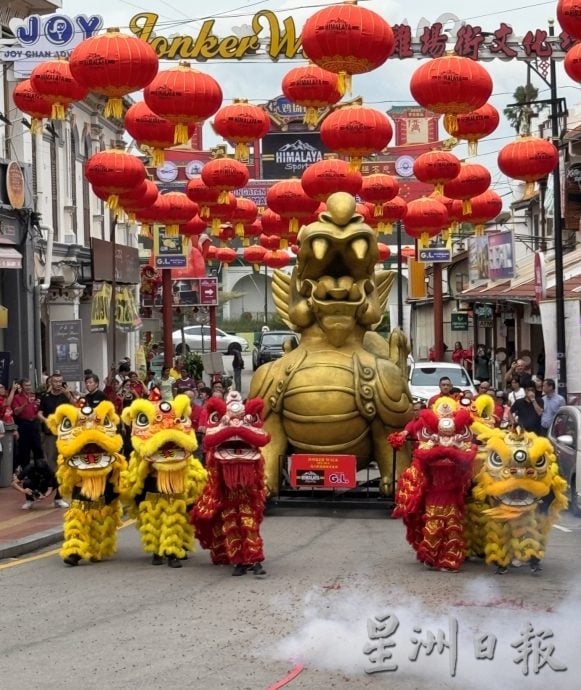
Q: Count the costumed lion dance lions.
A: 6